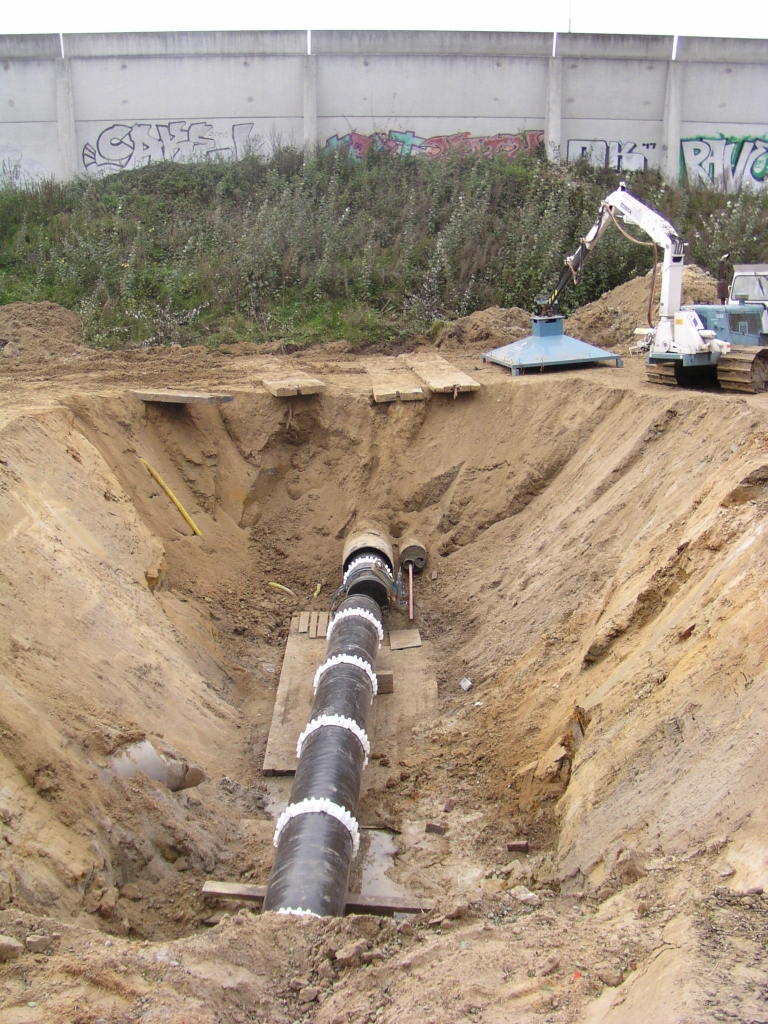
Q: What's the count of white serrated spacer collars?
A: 6